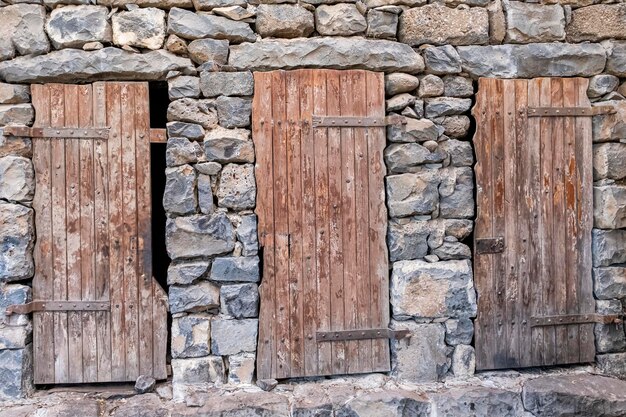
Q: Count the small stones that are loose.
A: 2